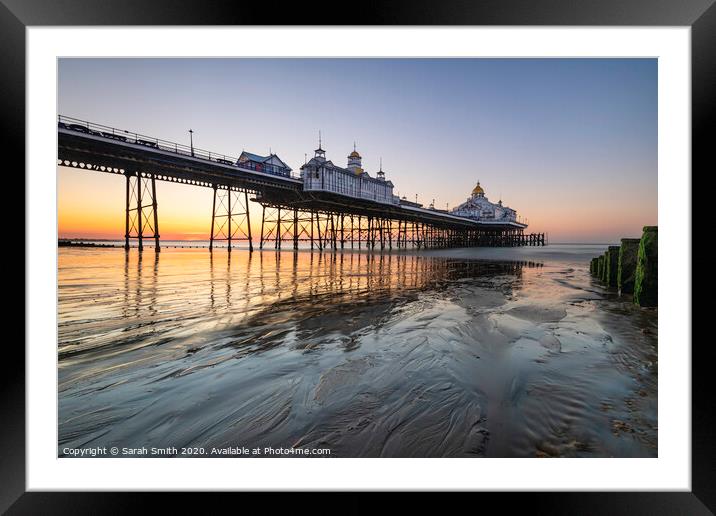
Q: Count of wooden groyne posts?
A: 7